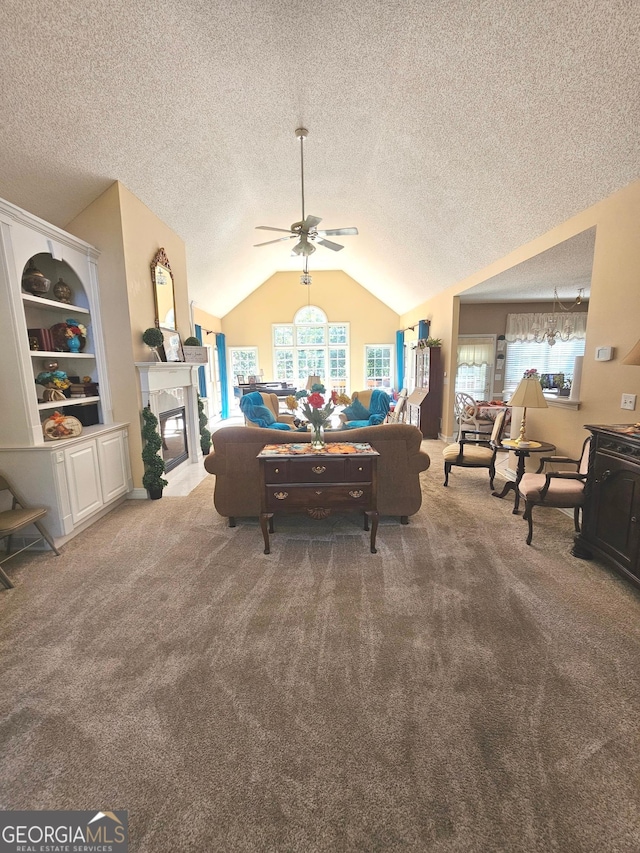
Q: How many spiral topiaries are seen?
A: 2